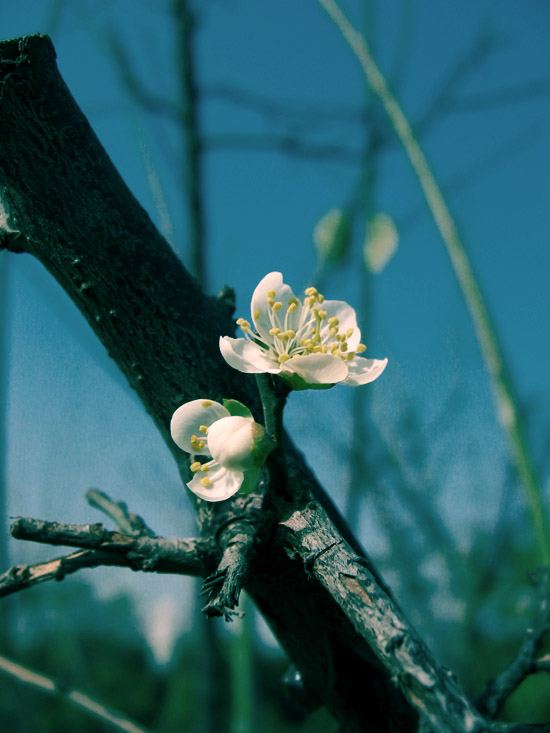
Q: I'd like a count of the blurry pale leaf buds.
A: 2